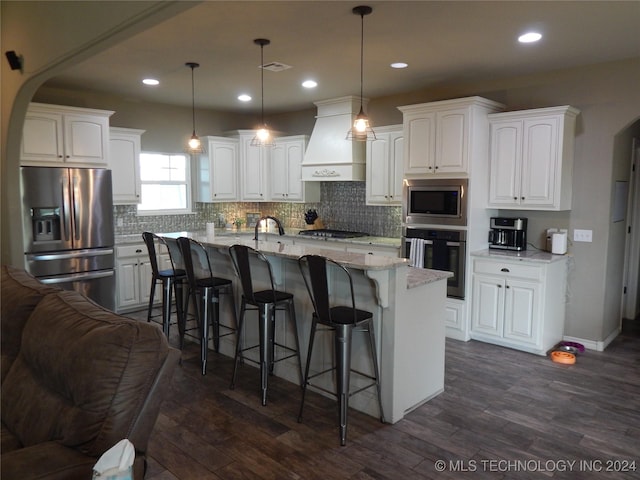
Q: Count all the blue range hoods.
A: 0